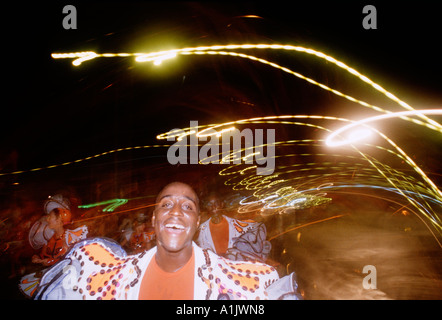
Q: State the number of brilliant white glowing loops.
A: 1